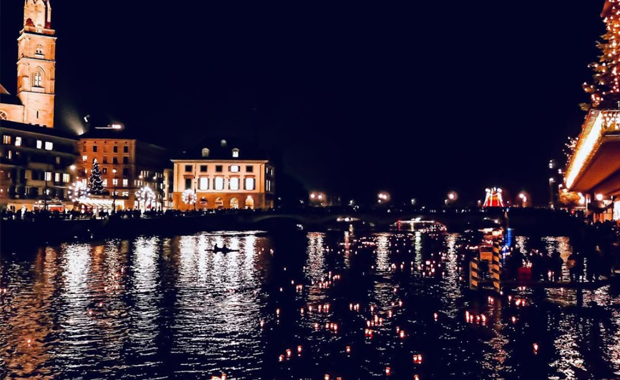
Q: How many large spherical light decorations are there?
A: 3